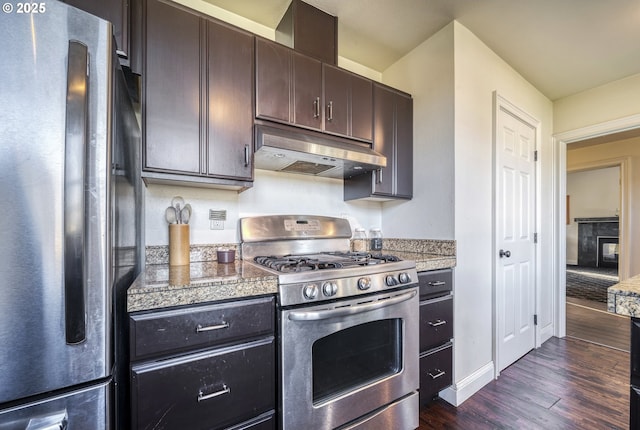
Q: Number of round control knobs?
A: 5